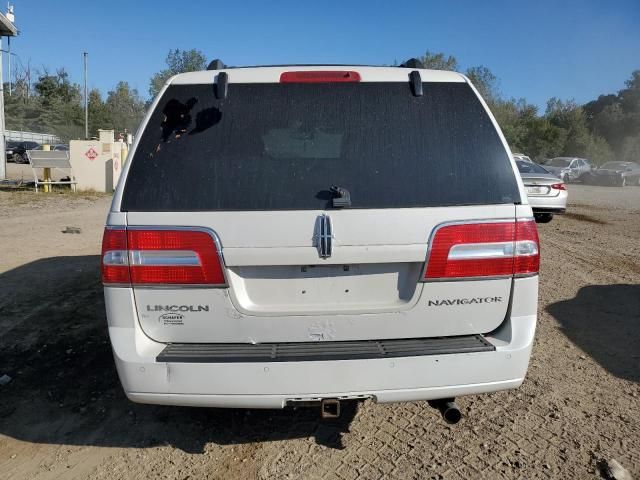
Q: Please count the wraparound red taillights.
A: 2